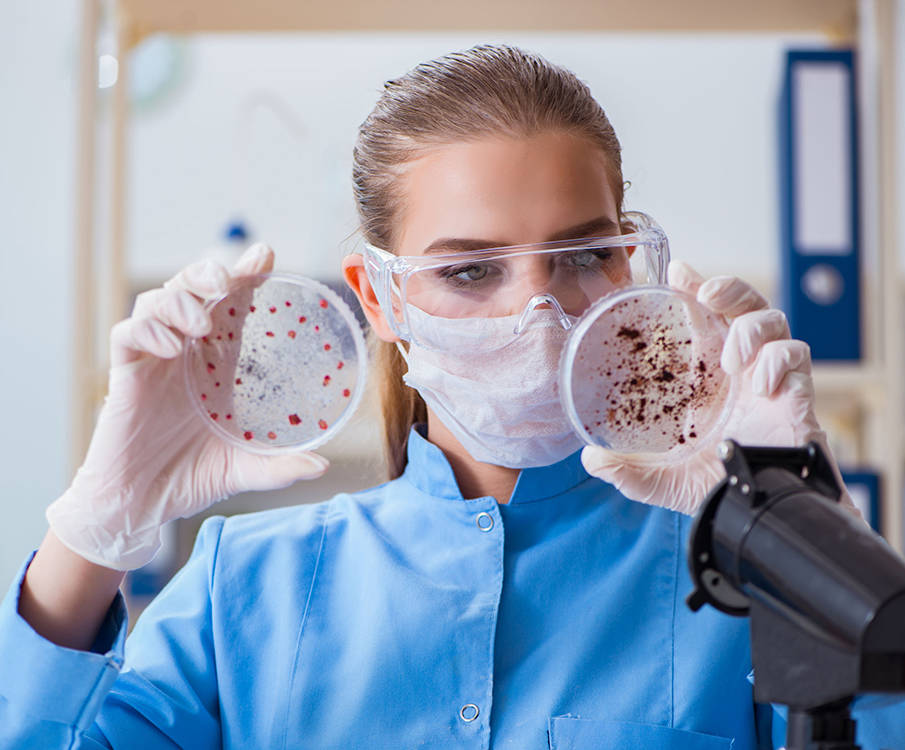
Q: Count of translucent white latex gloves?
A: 2